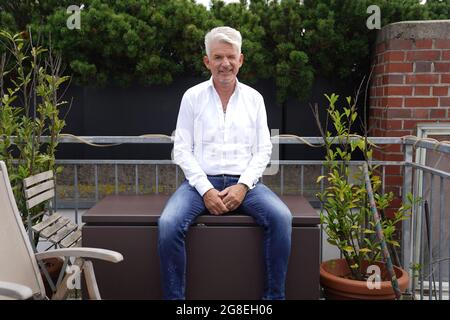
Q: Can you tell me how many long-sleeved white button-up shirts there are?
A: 1